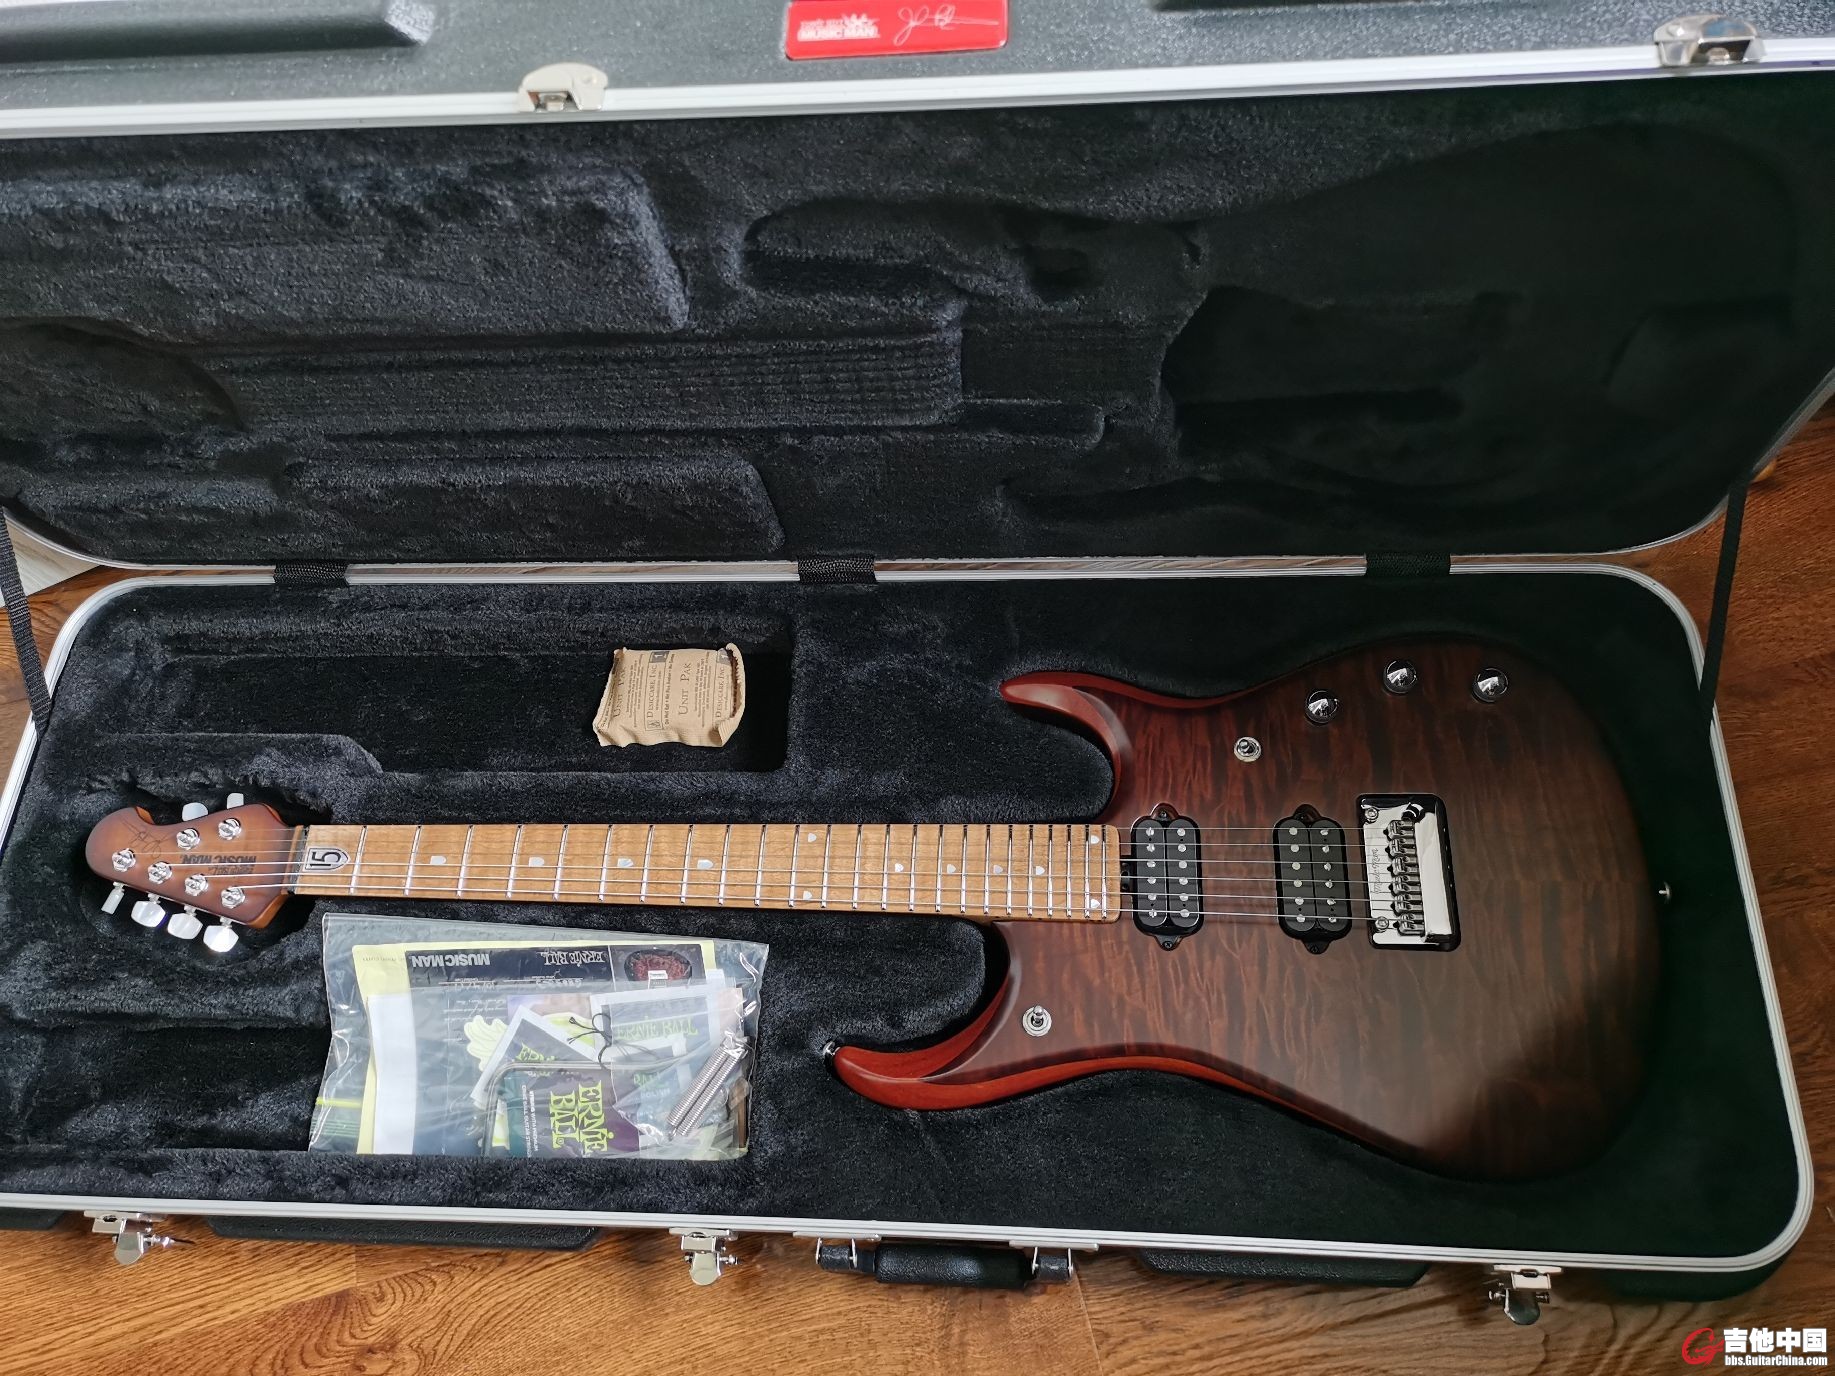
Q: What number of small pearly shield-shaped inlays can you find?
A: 12